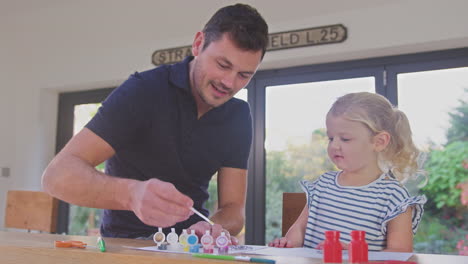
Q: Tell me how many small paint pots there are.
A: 6